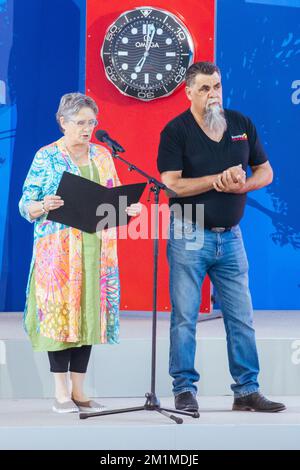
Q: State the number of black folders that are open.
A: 1